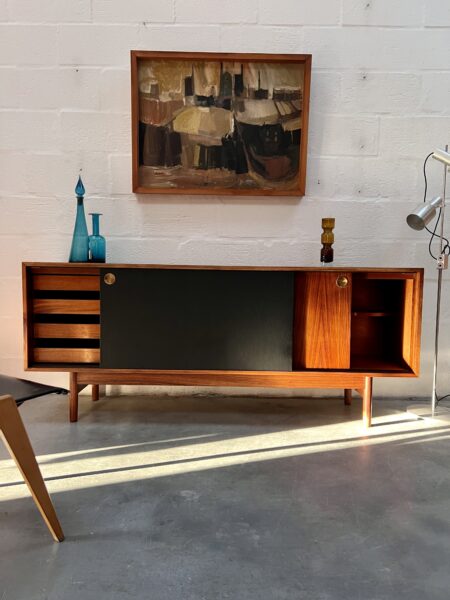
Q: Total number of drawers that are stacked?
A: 4